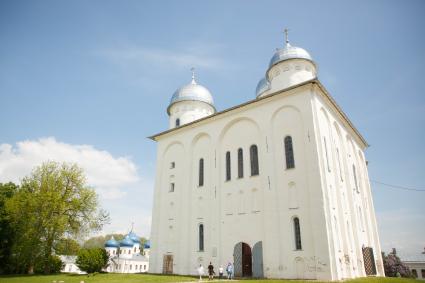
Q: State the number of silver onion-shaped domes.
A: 3